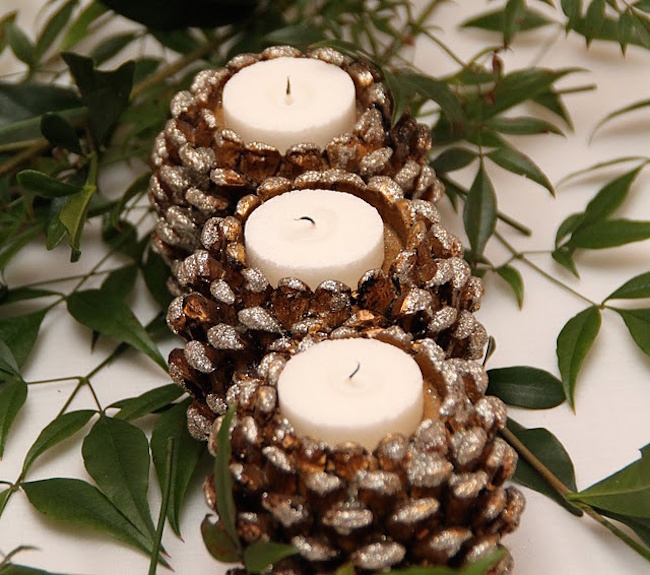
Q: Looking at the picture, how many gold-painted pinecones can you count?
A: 3